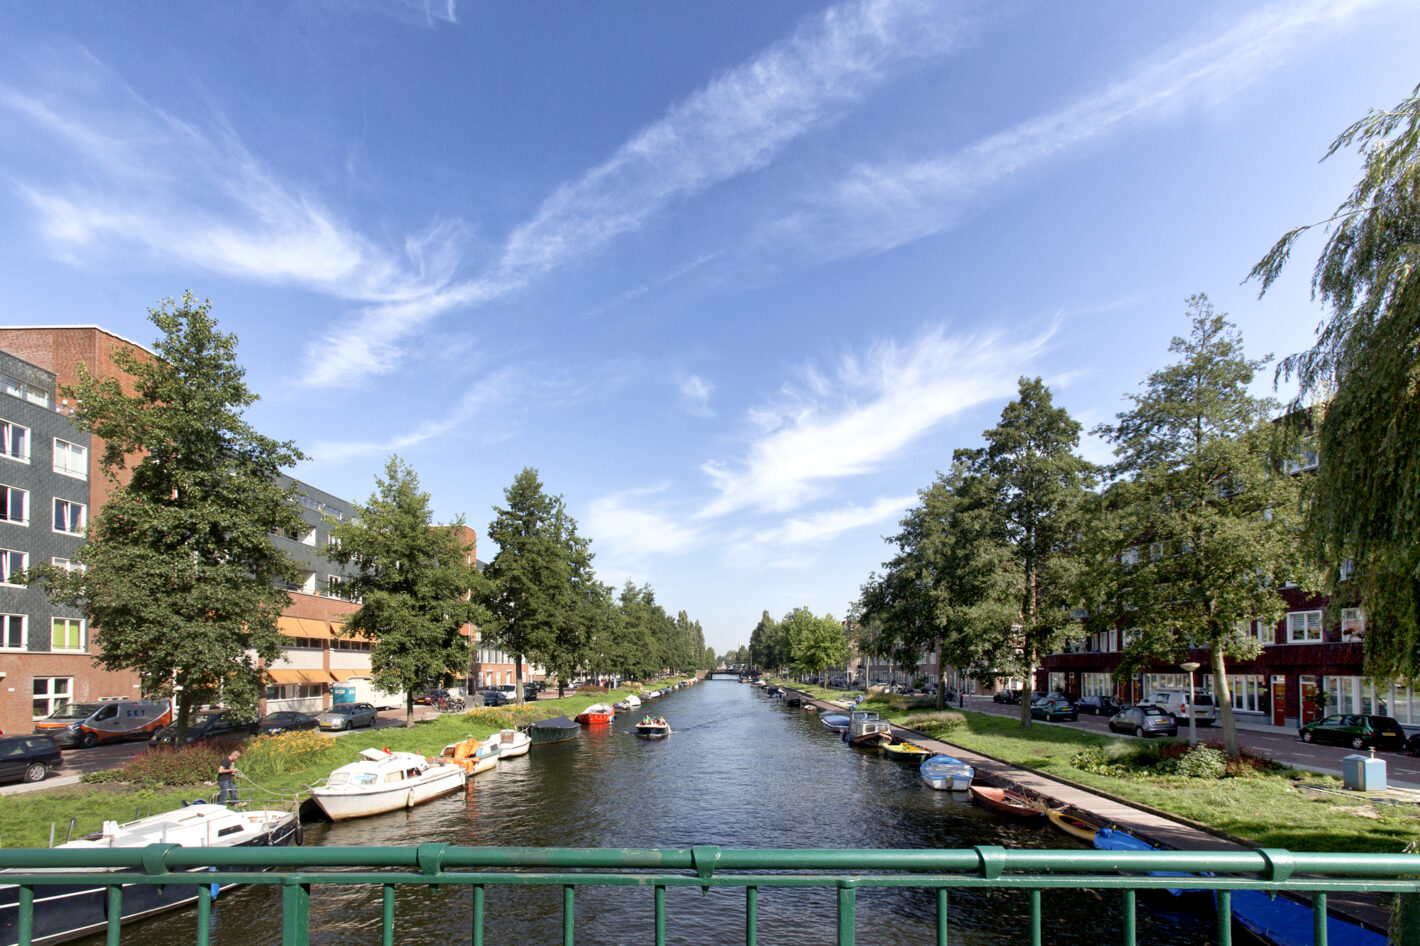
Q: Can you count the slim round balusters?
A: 13